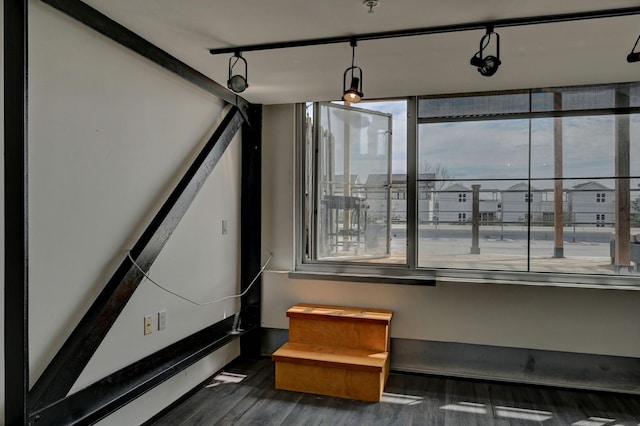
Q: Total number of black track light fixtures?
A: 4